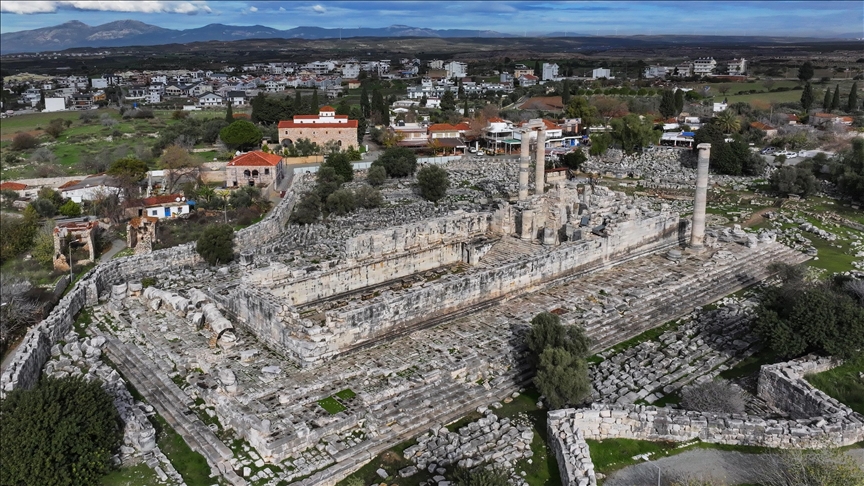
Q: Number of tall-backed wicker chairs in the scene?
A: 0